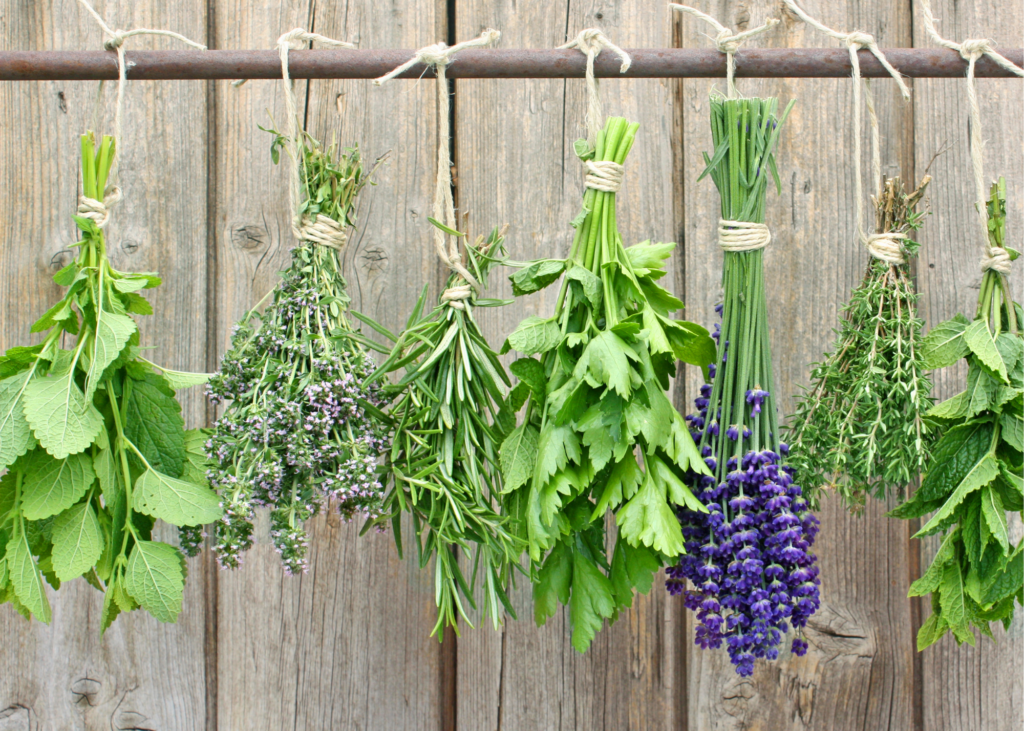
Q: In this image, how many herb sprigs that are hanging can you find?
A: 7